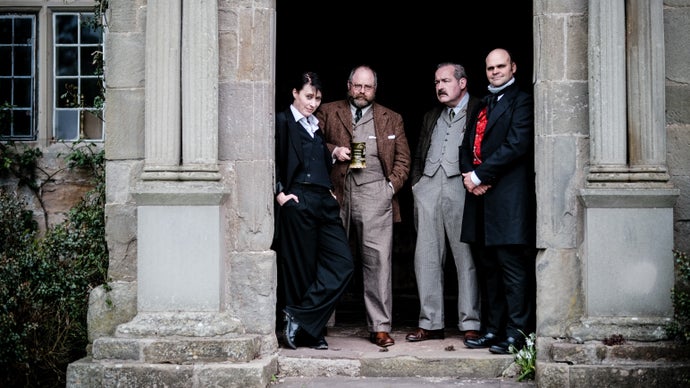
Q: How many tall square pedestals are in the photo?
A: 2